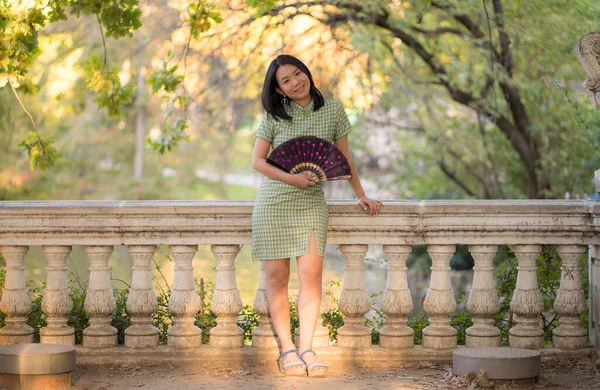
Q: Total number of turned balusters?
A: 14